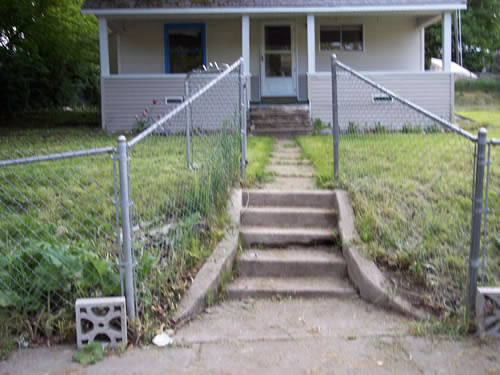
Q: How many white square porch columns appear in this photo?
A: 4